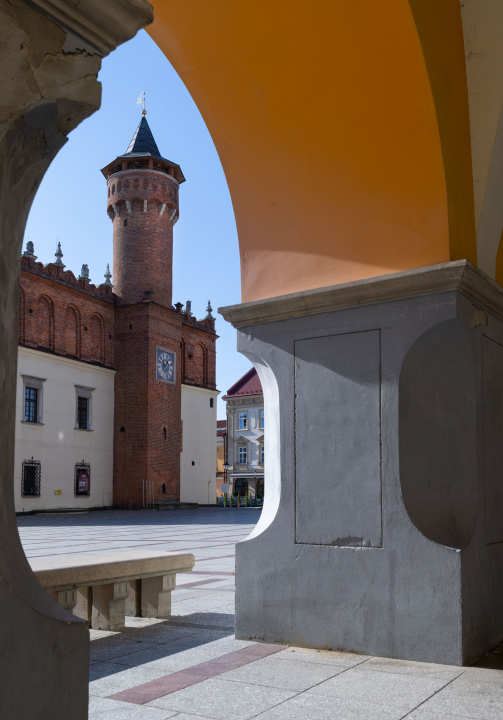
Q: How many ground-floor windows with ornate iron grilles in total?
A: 2